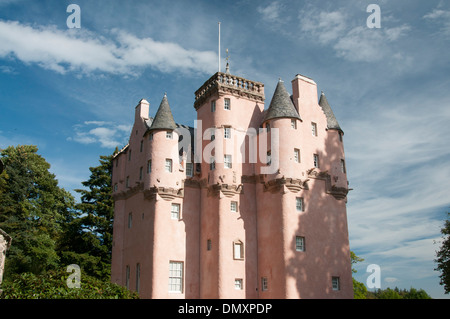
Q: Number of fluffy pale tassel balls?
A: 0